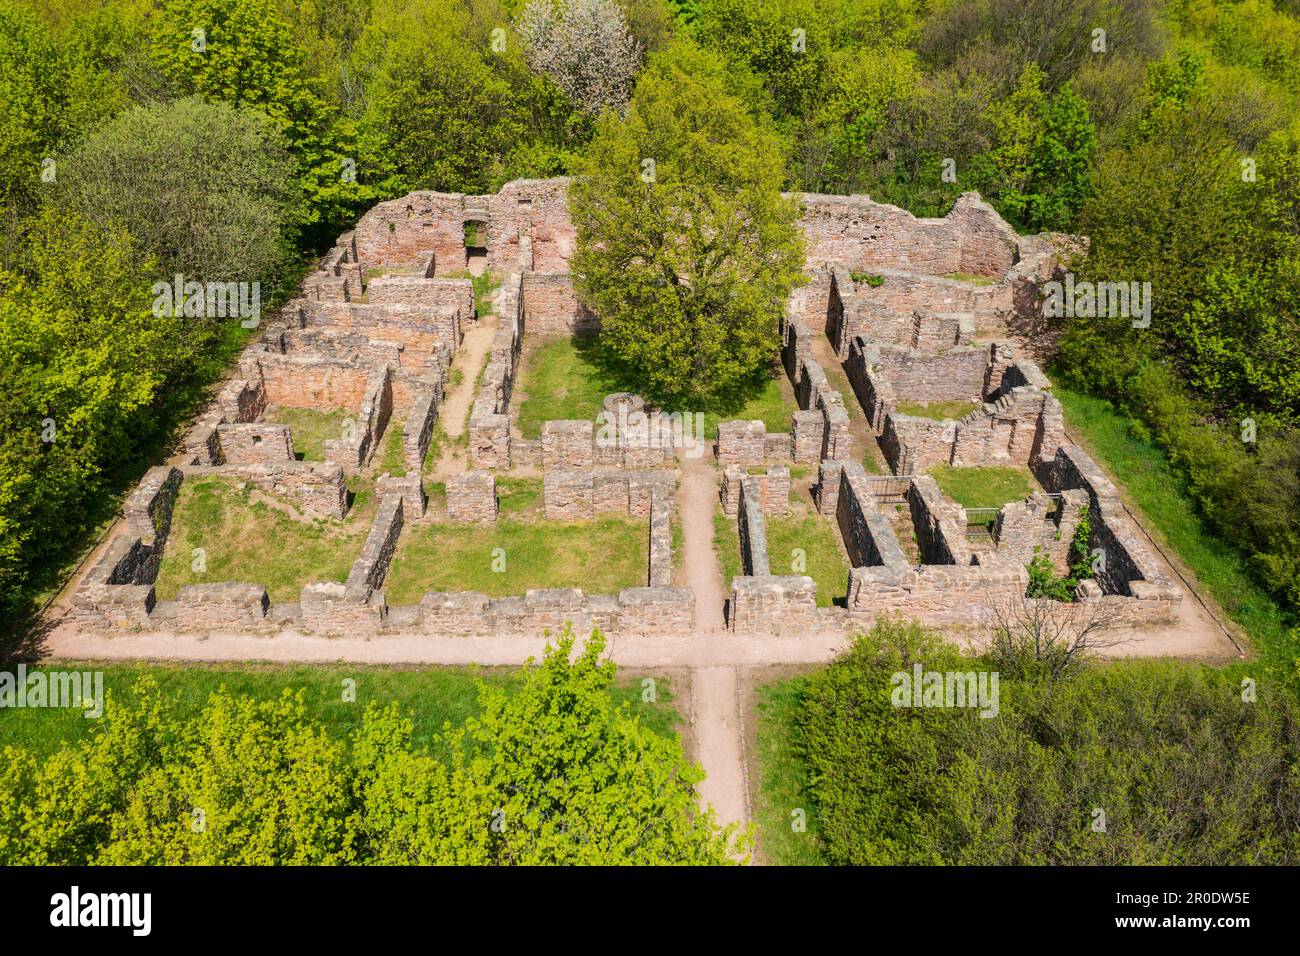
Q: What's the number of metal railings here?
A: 3